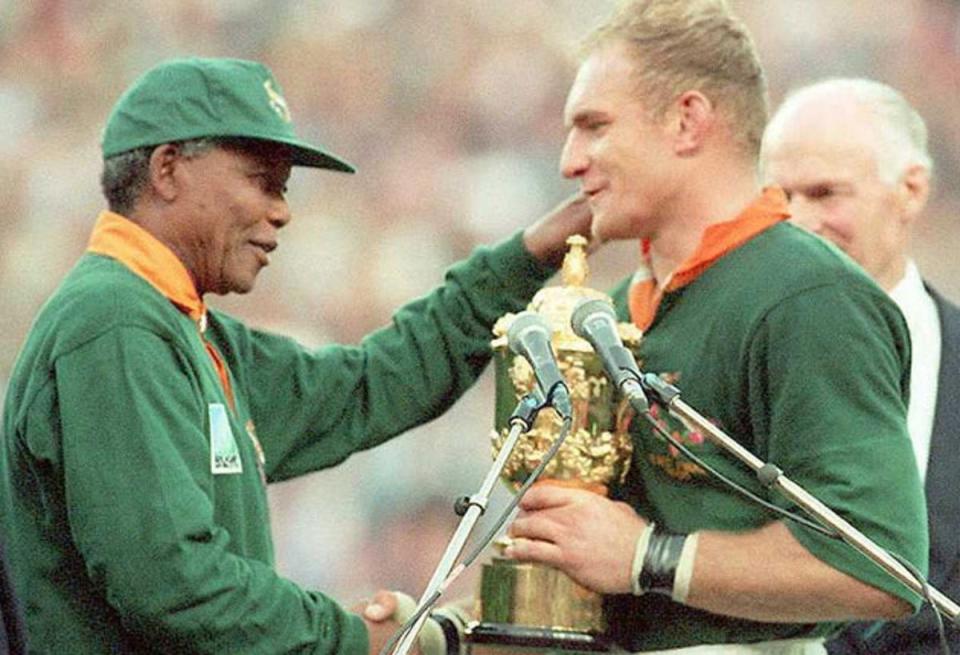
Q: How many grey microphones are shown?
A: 2